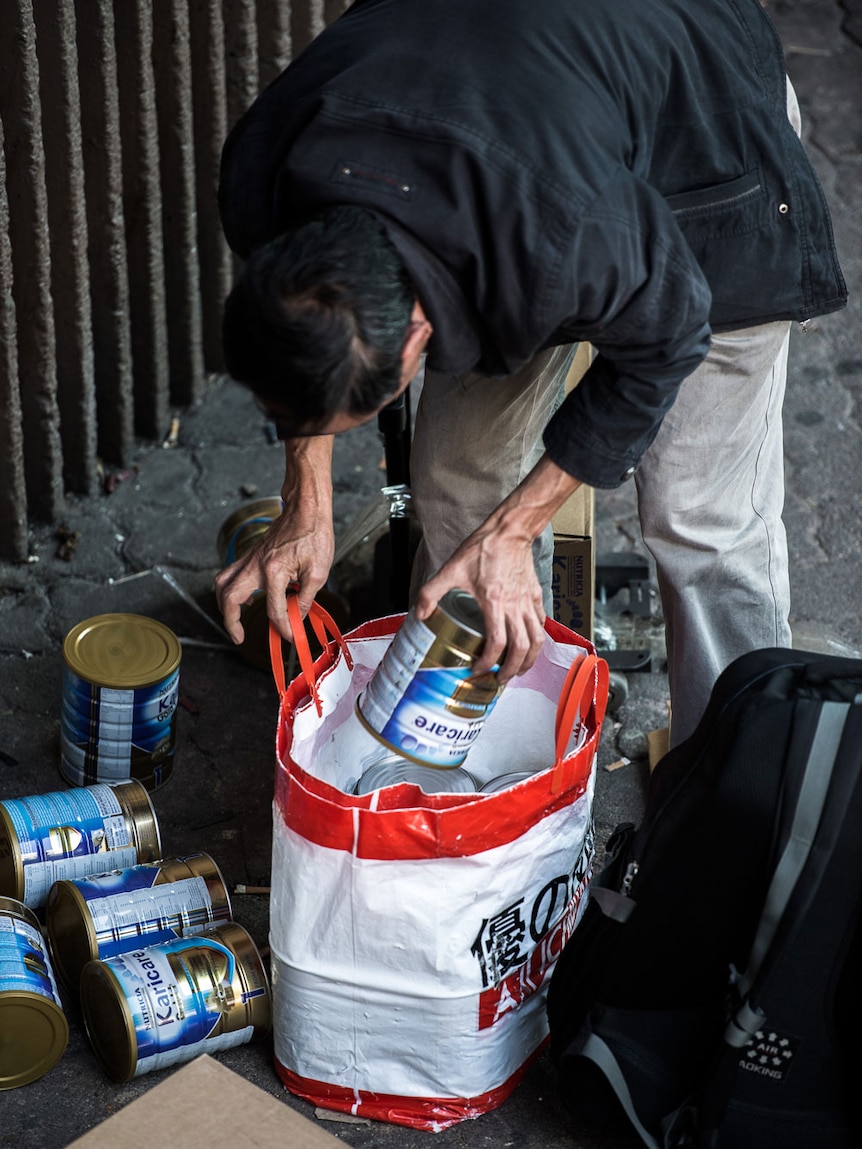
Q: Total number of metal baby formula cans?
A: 9